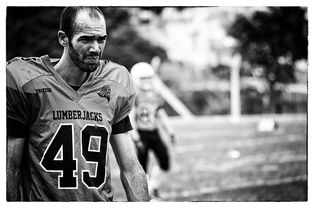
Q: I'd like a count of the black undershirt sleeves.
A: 2